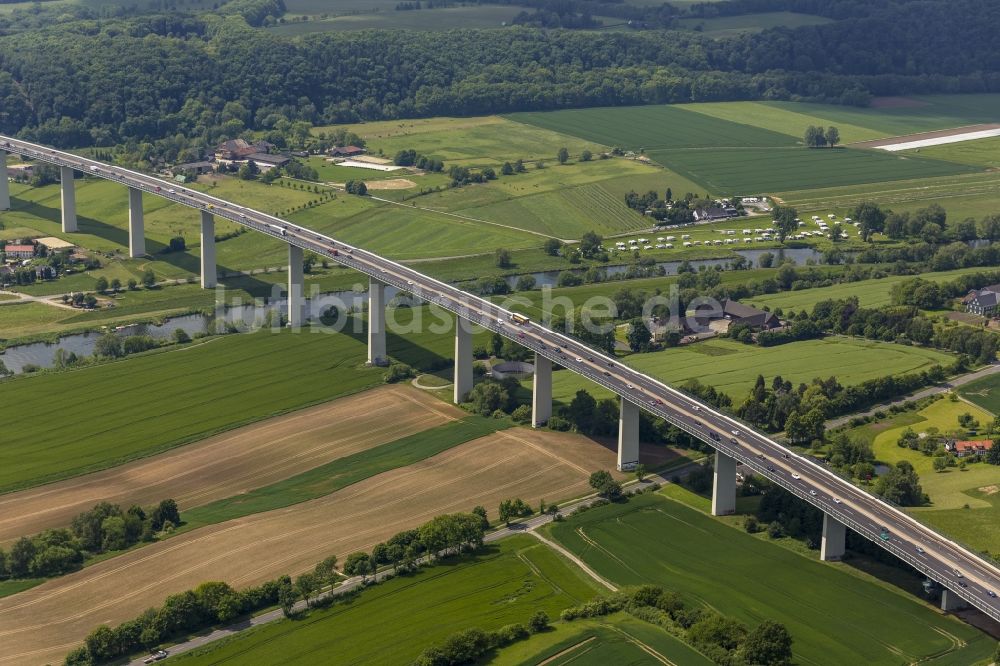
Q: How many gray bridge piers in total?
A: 12